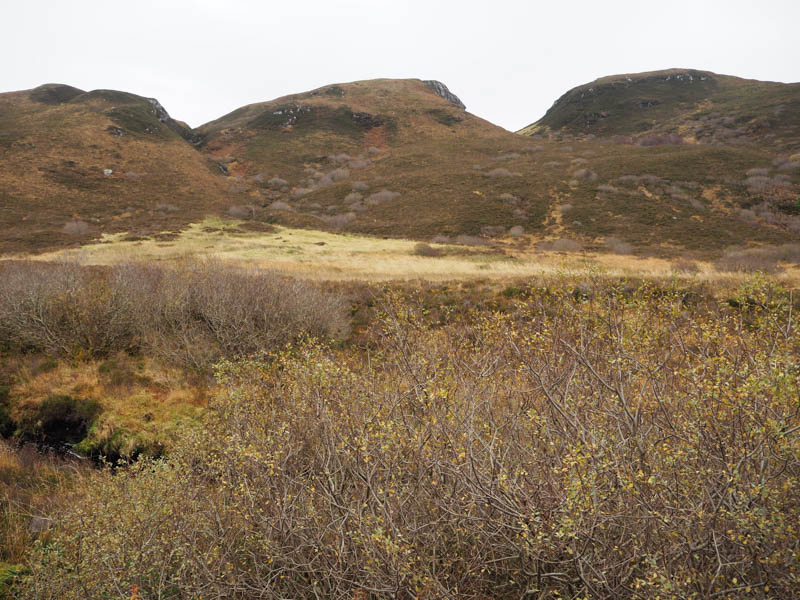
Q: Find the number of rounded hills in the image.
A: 3